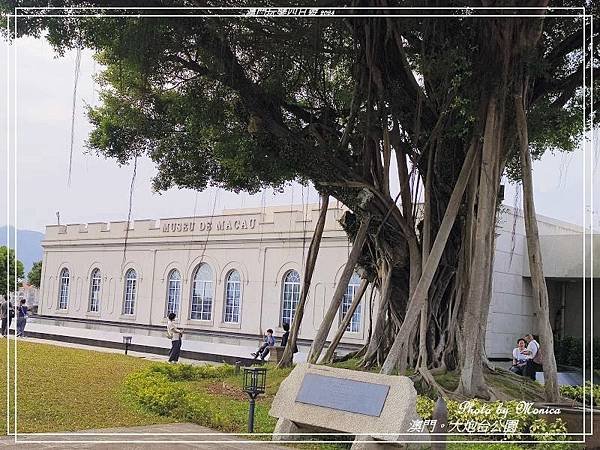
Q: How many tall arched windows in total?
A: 8